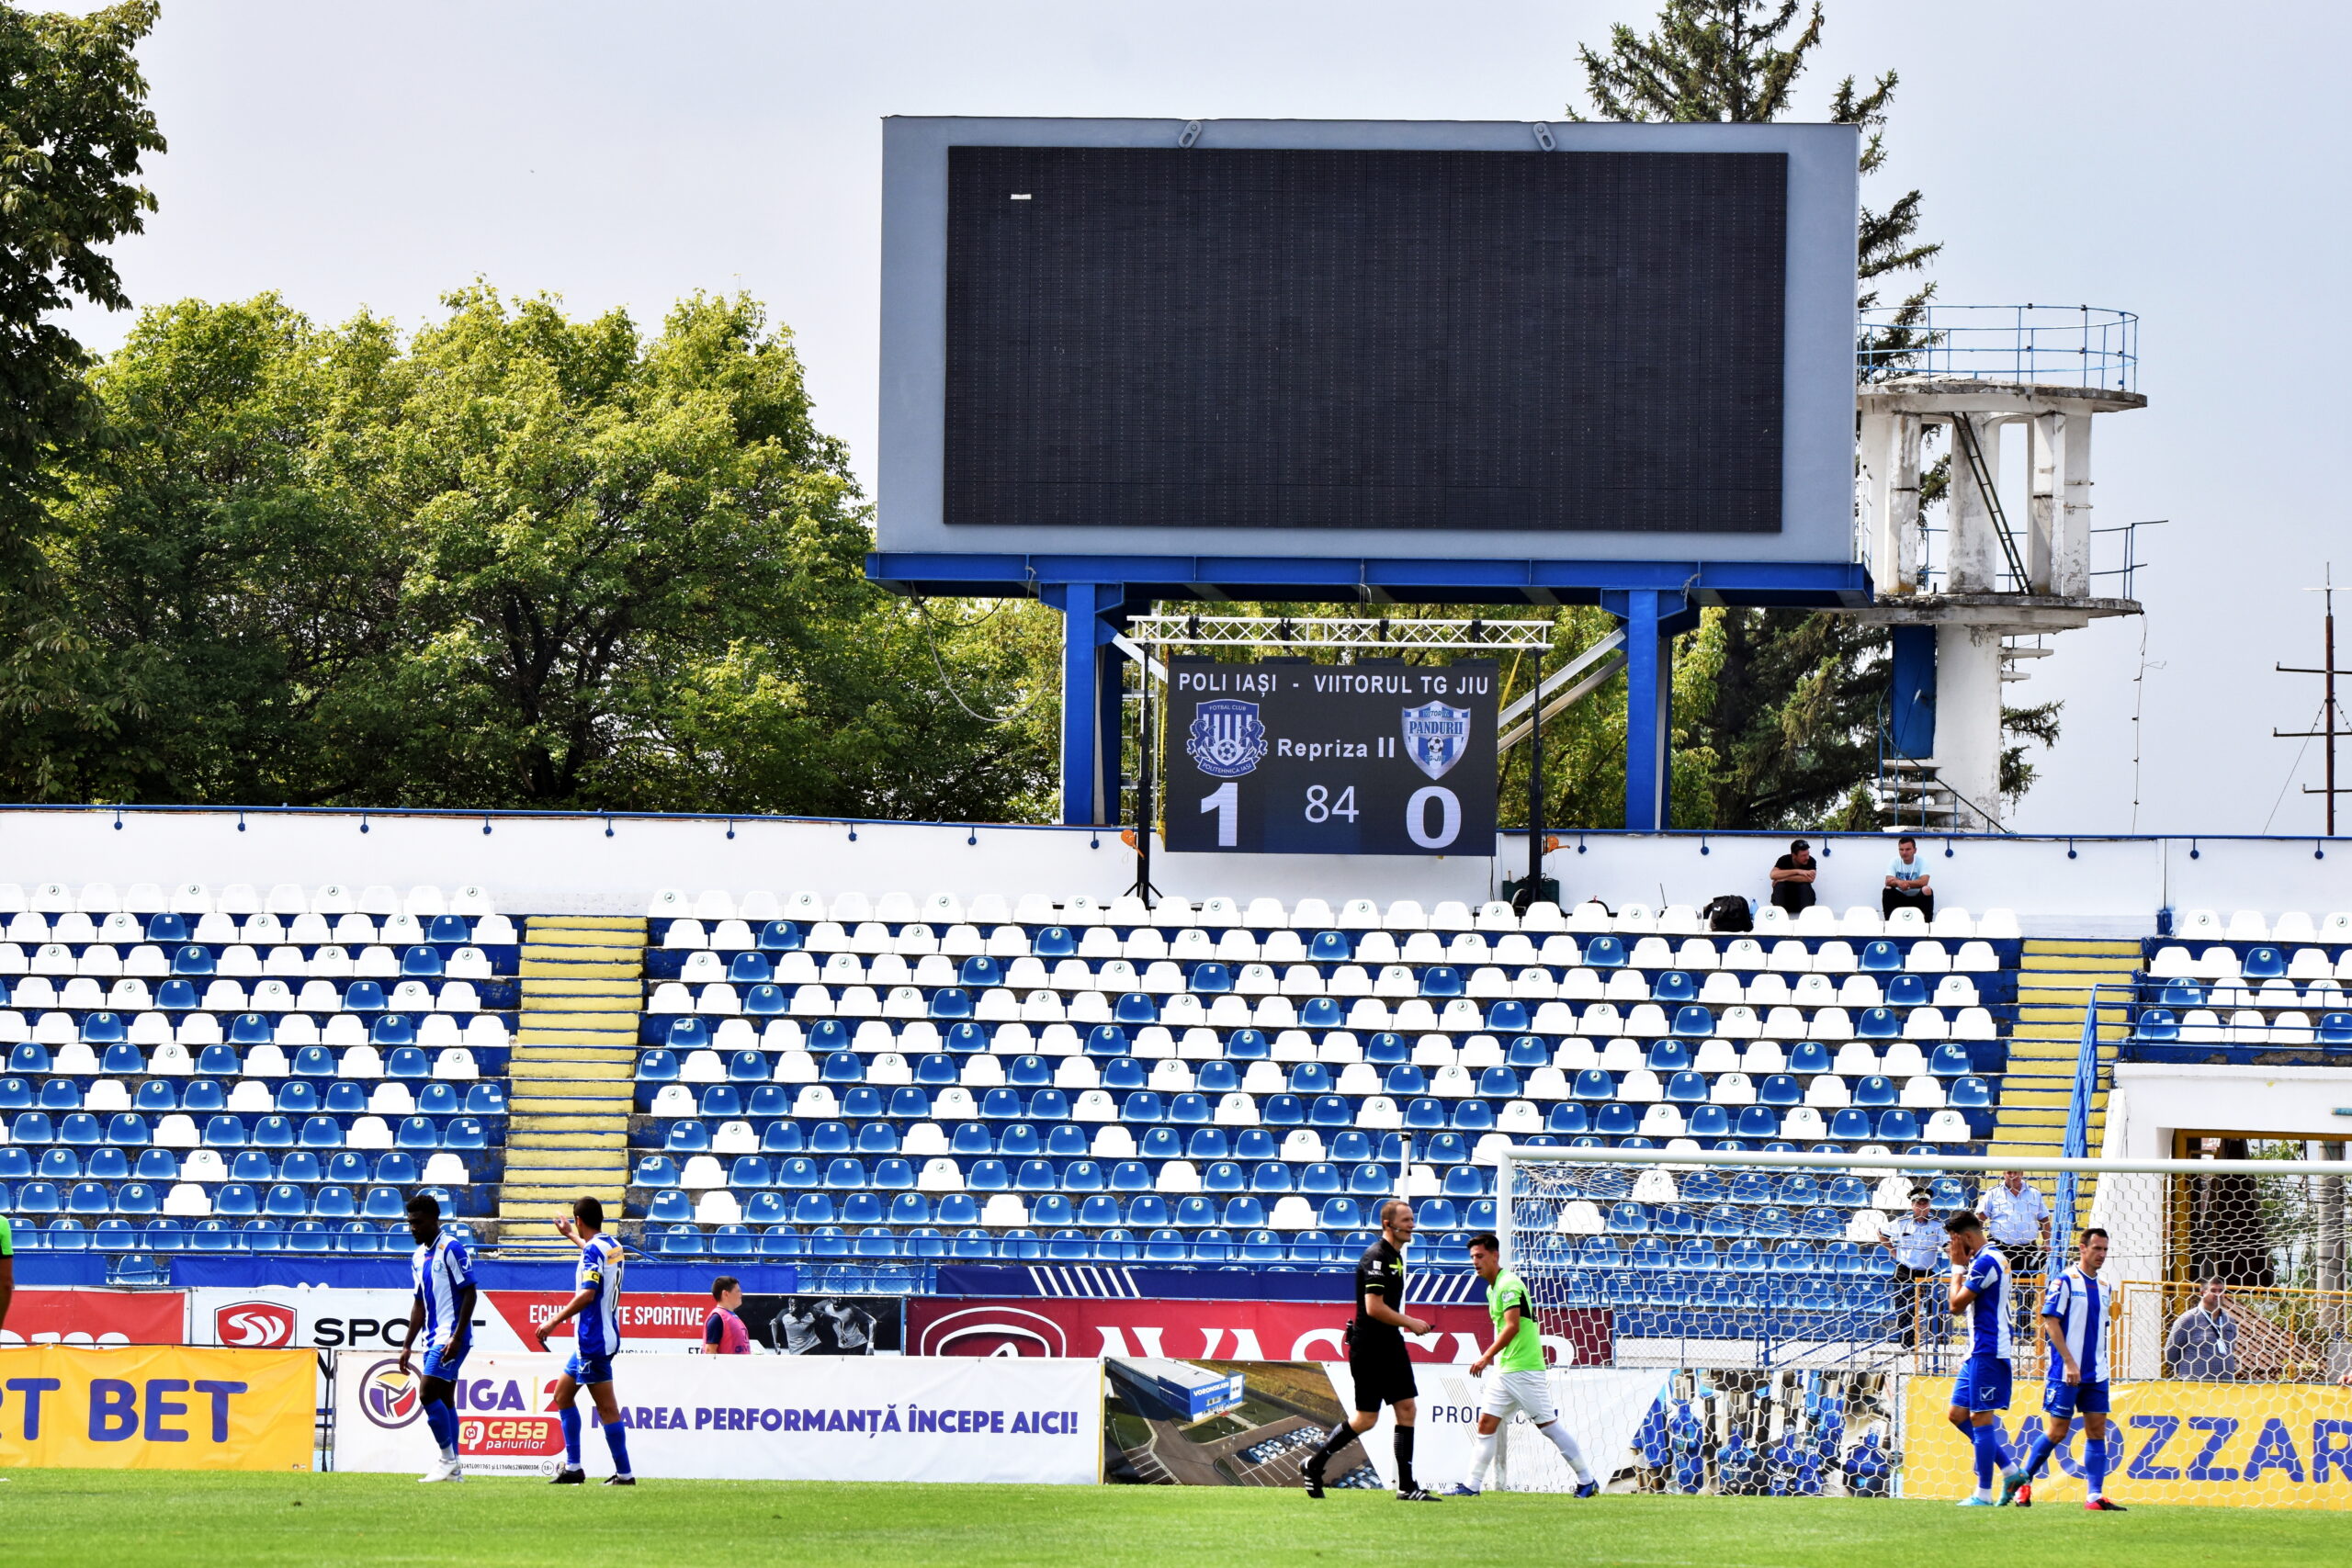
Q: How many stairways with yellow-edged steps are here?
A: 2